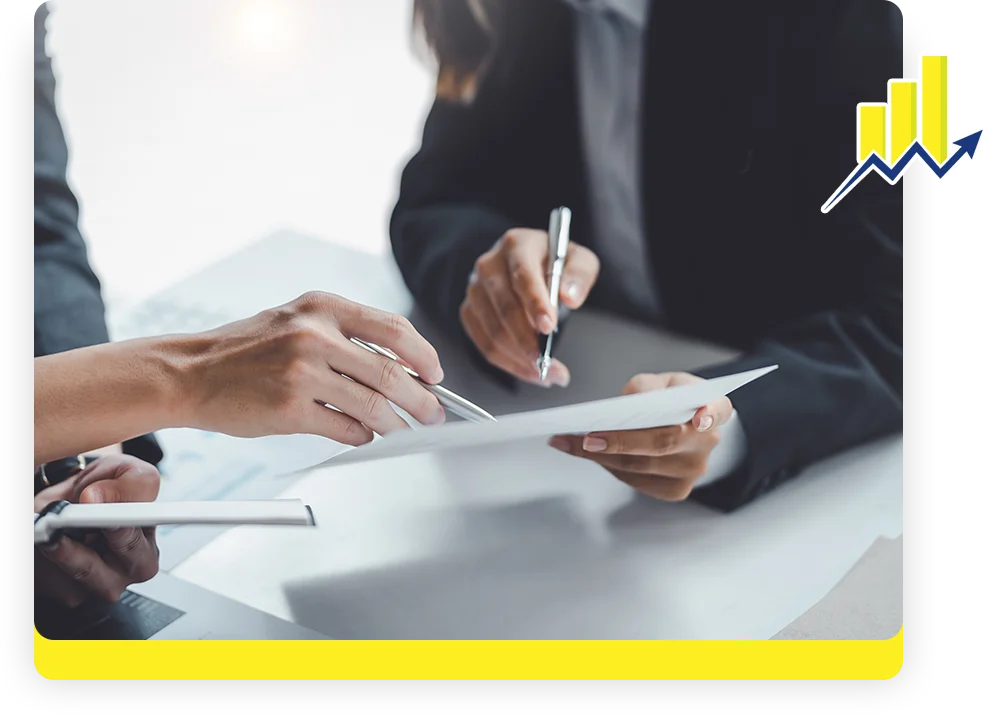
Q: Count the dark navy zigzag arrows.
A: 1